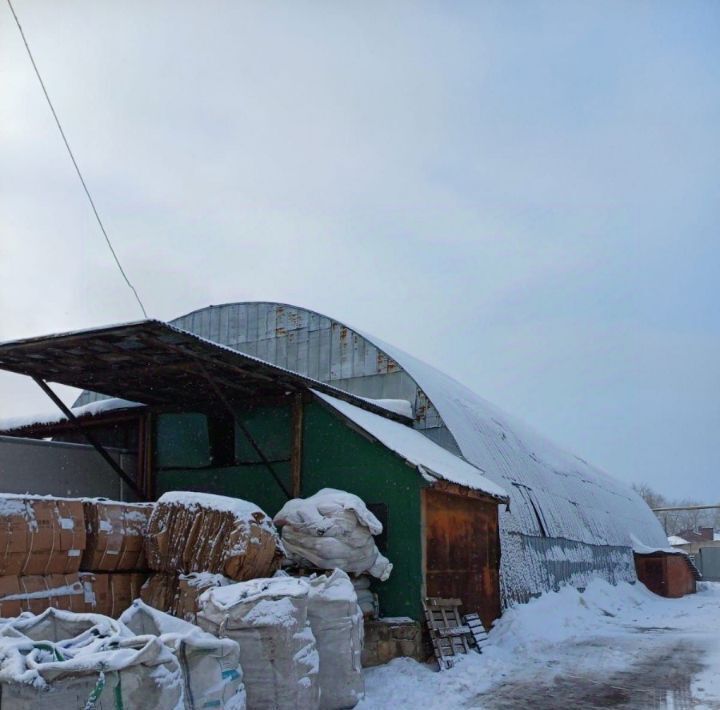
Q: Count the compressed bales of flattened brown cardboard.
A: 6